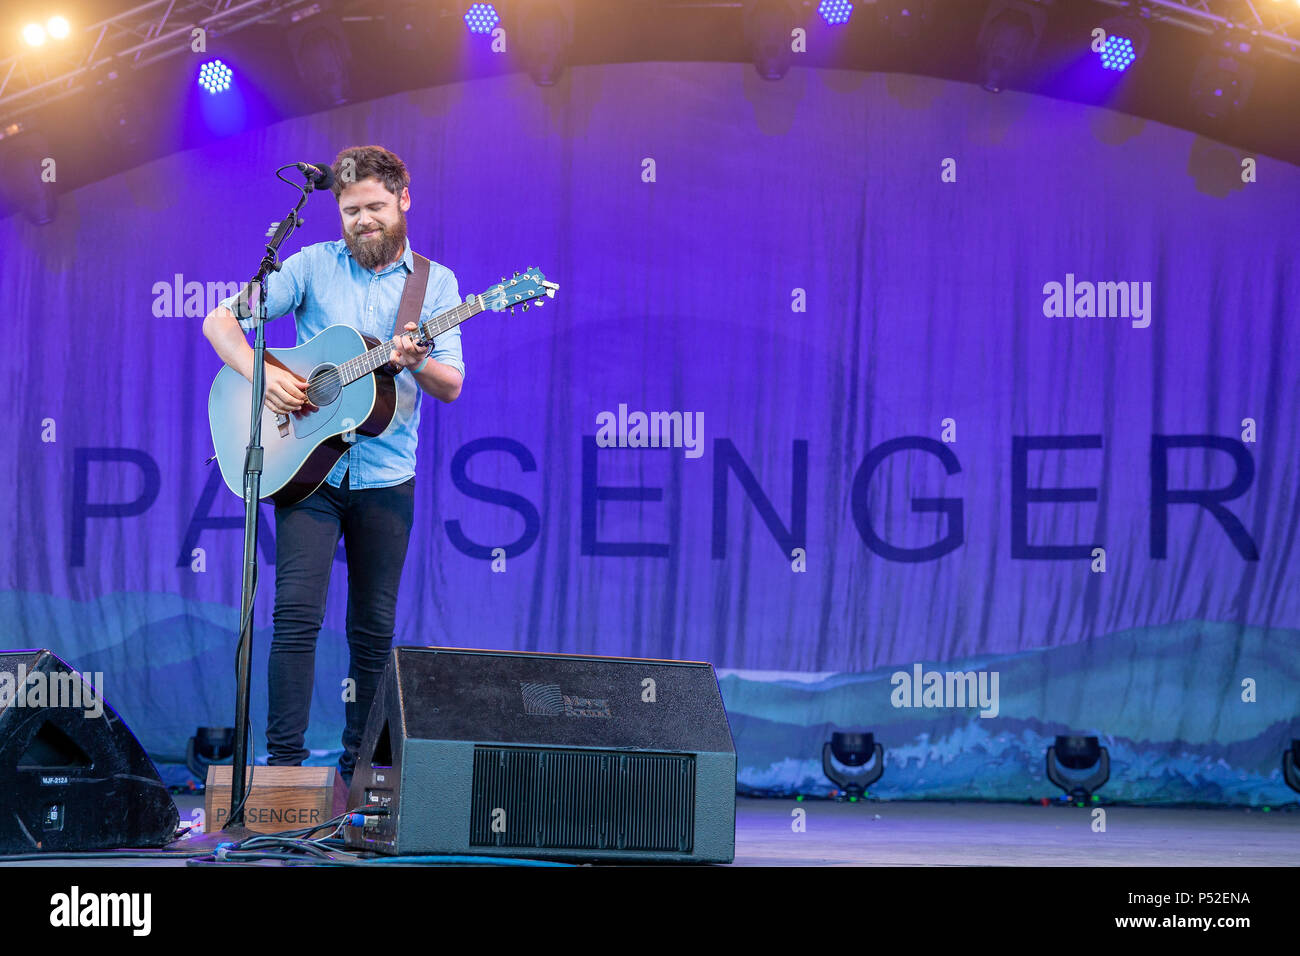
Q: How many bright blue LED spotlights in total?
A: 4